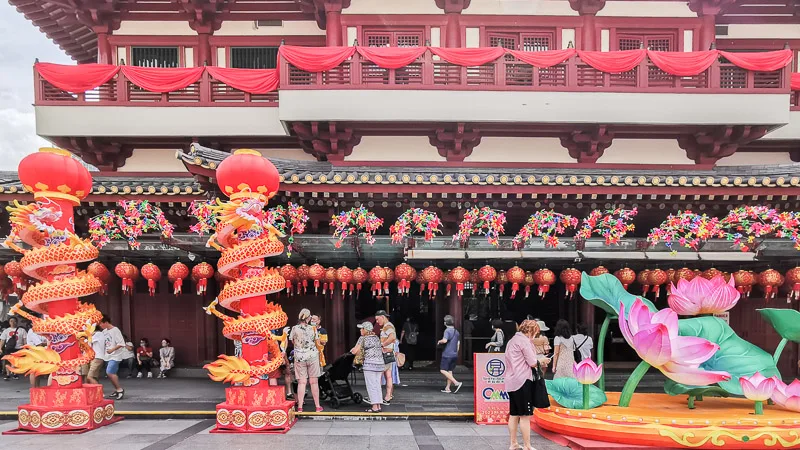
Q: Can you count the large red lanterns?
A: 2